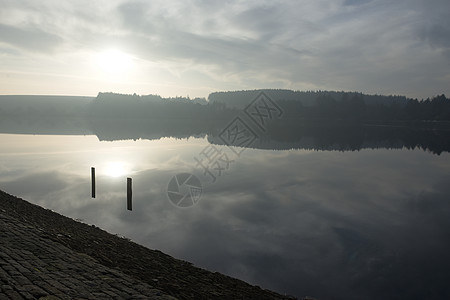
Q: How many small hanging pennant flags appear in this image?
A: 0